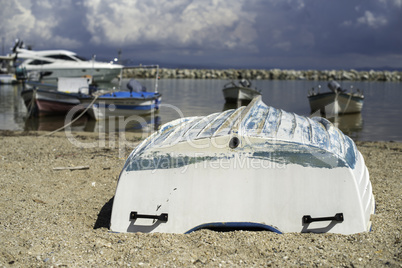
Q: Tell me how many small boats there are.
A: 5